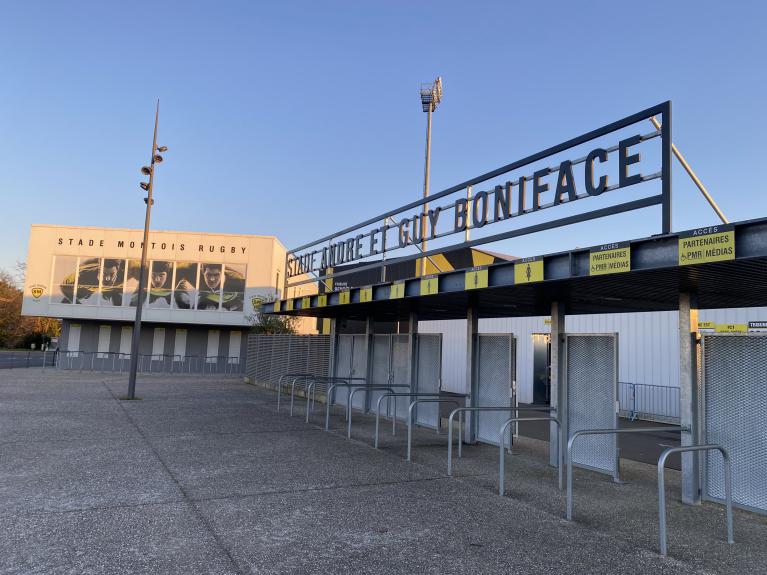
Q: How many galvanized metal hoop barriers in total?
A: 11